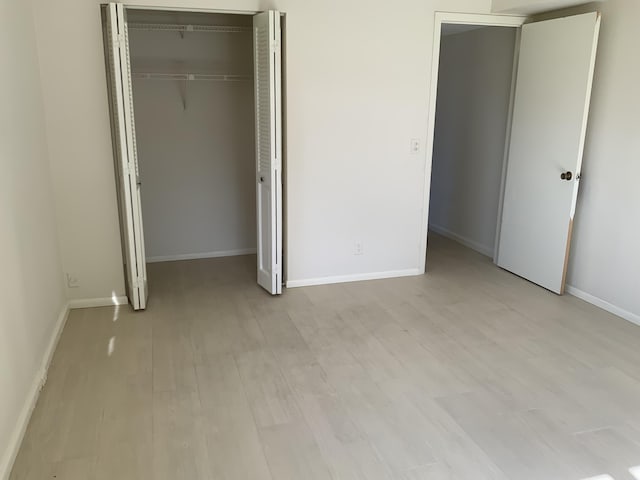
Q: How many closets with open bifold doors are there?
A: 1